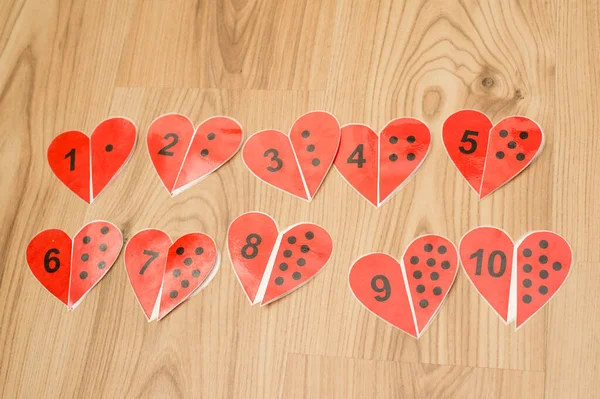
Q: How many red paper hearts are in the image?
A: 10